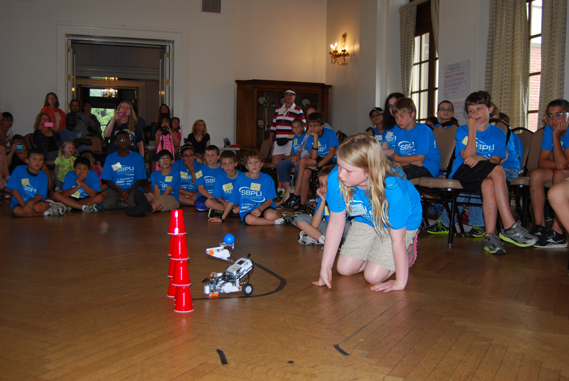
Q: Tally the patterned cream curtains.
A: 4